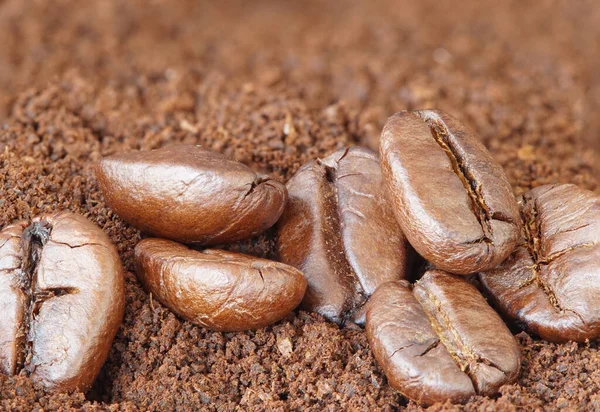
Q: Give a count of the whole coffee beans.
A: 7